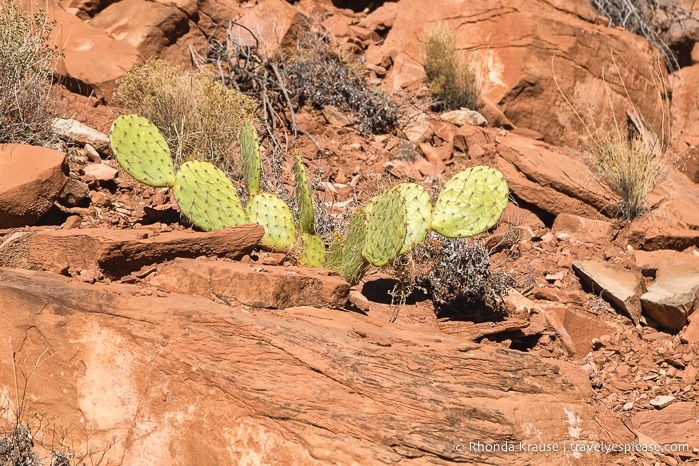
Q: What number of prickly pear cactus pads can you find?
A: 11